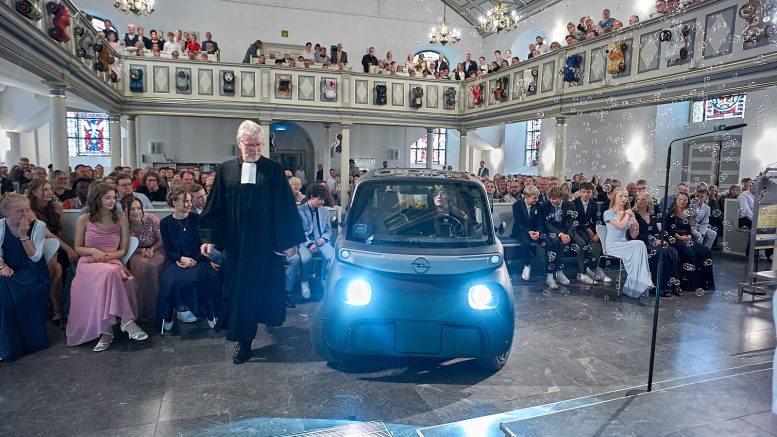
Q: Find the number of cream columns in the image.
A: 9